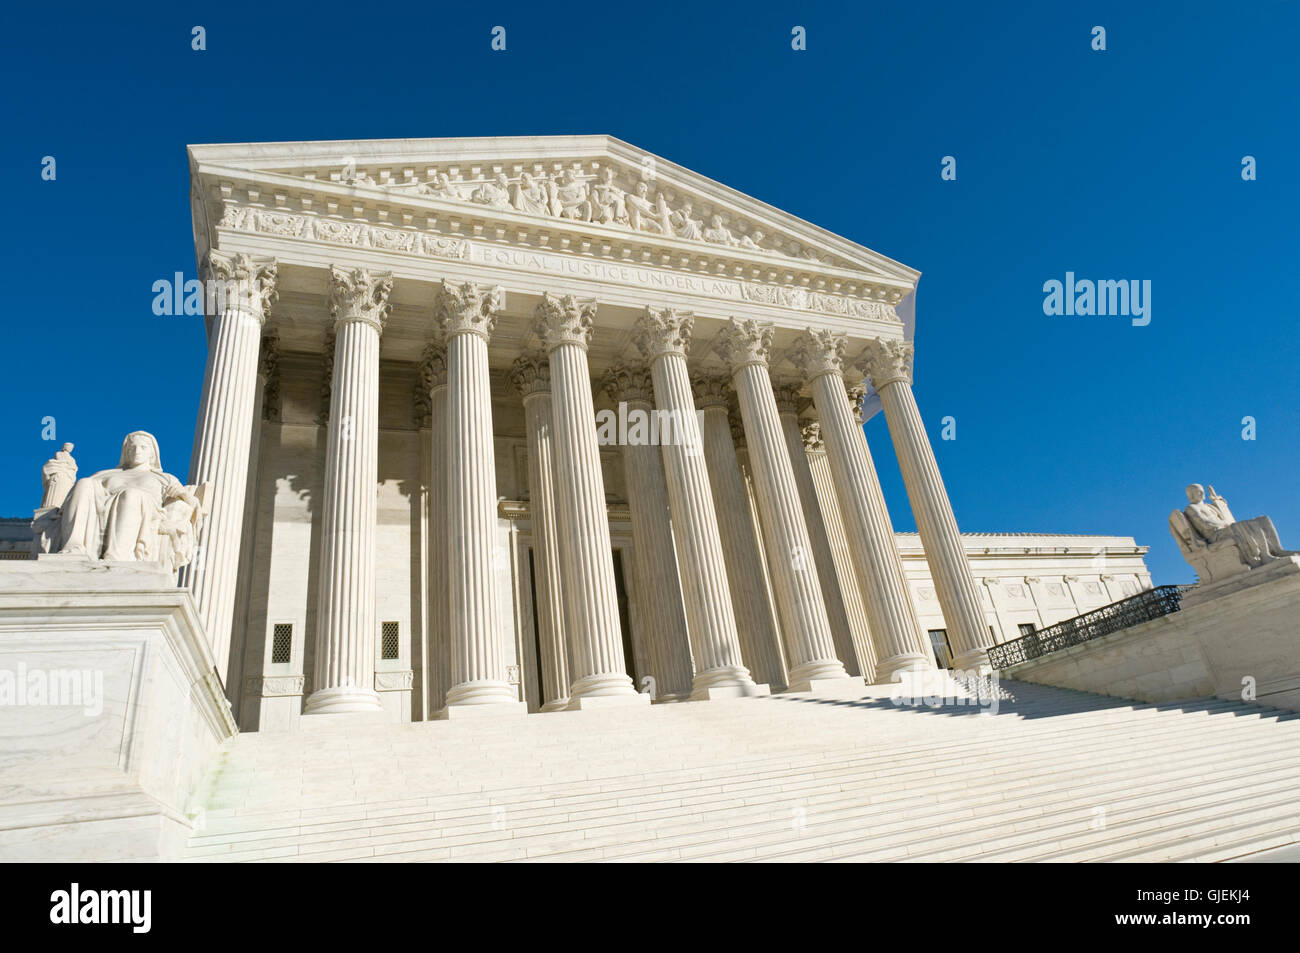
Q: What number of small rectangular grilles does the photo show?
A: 2